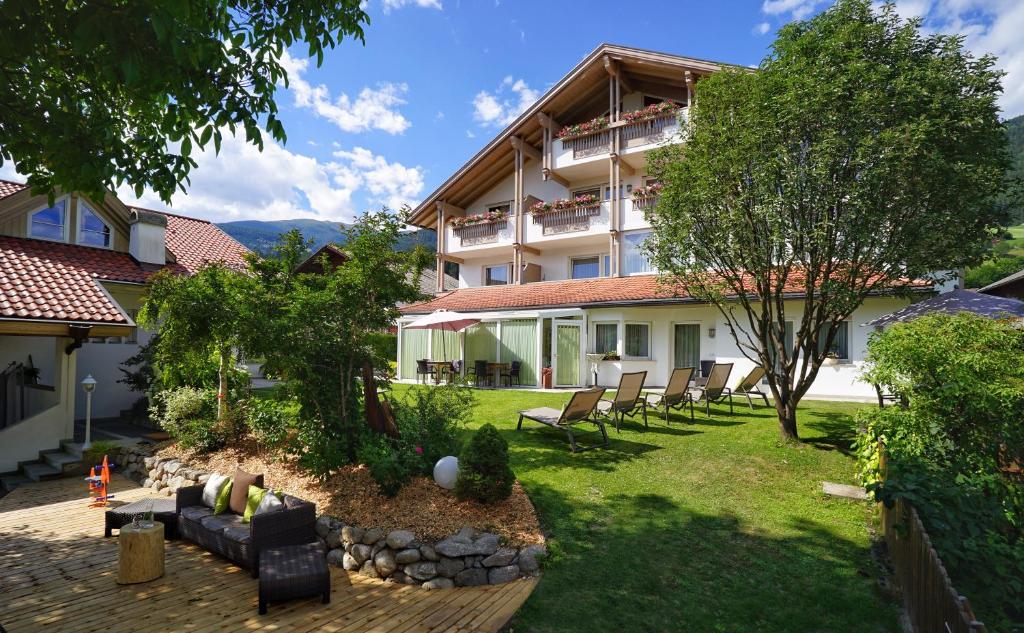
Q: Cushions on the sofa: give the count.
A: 5